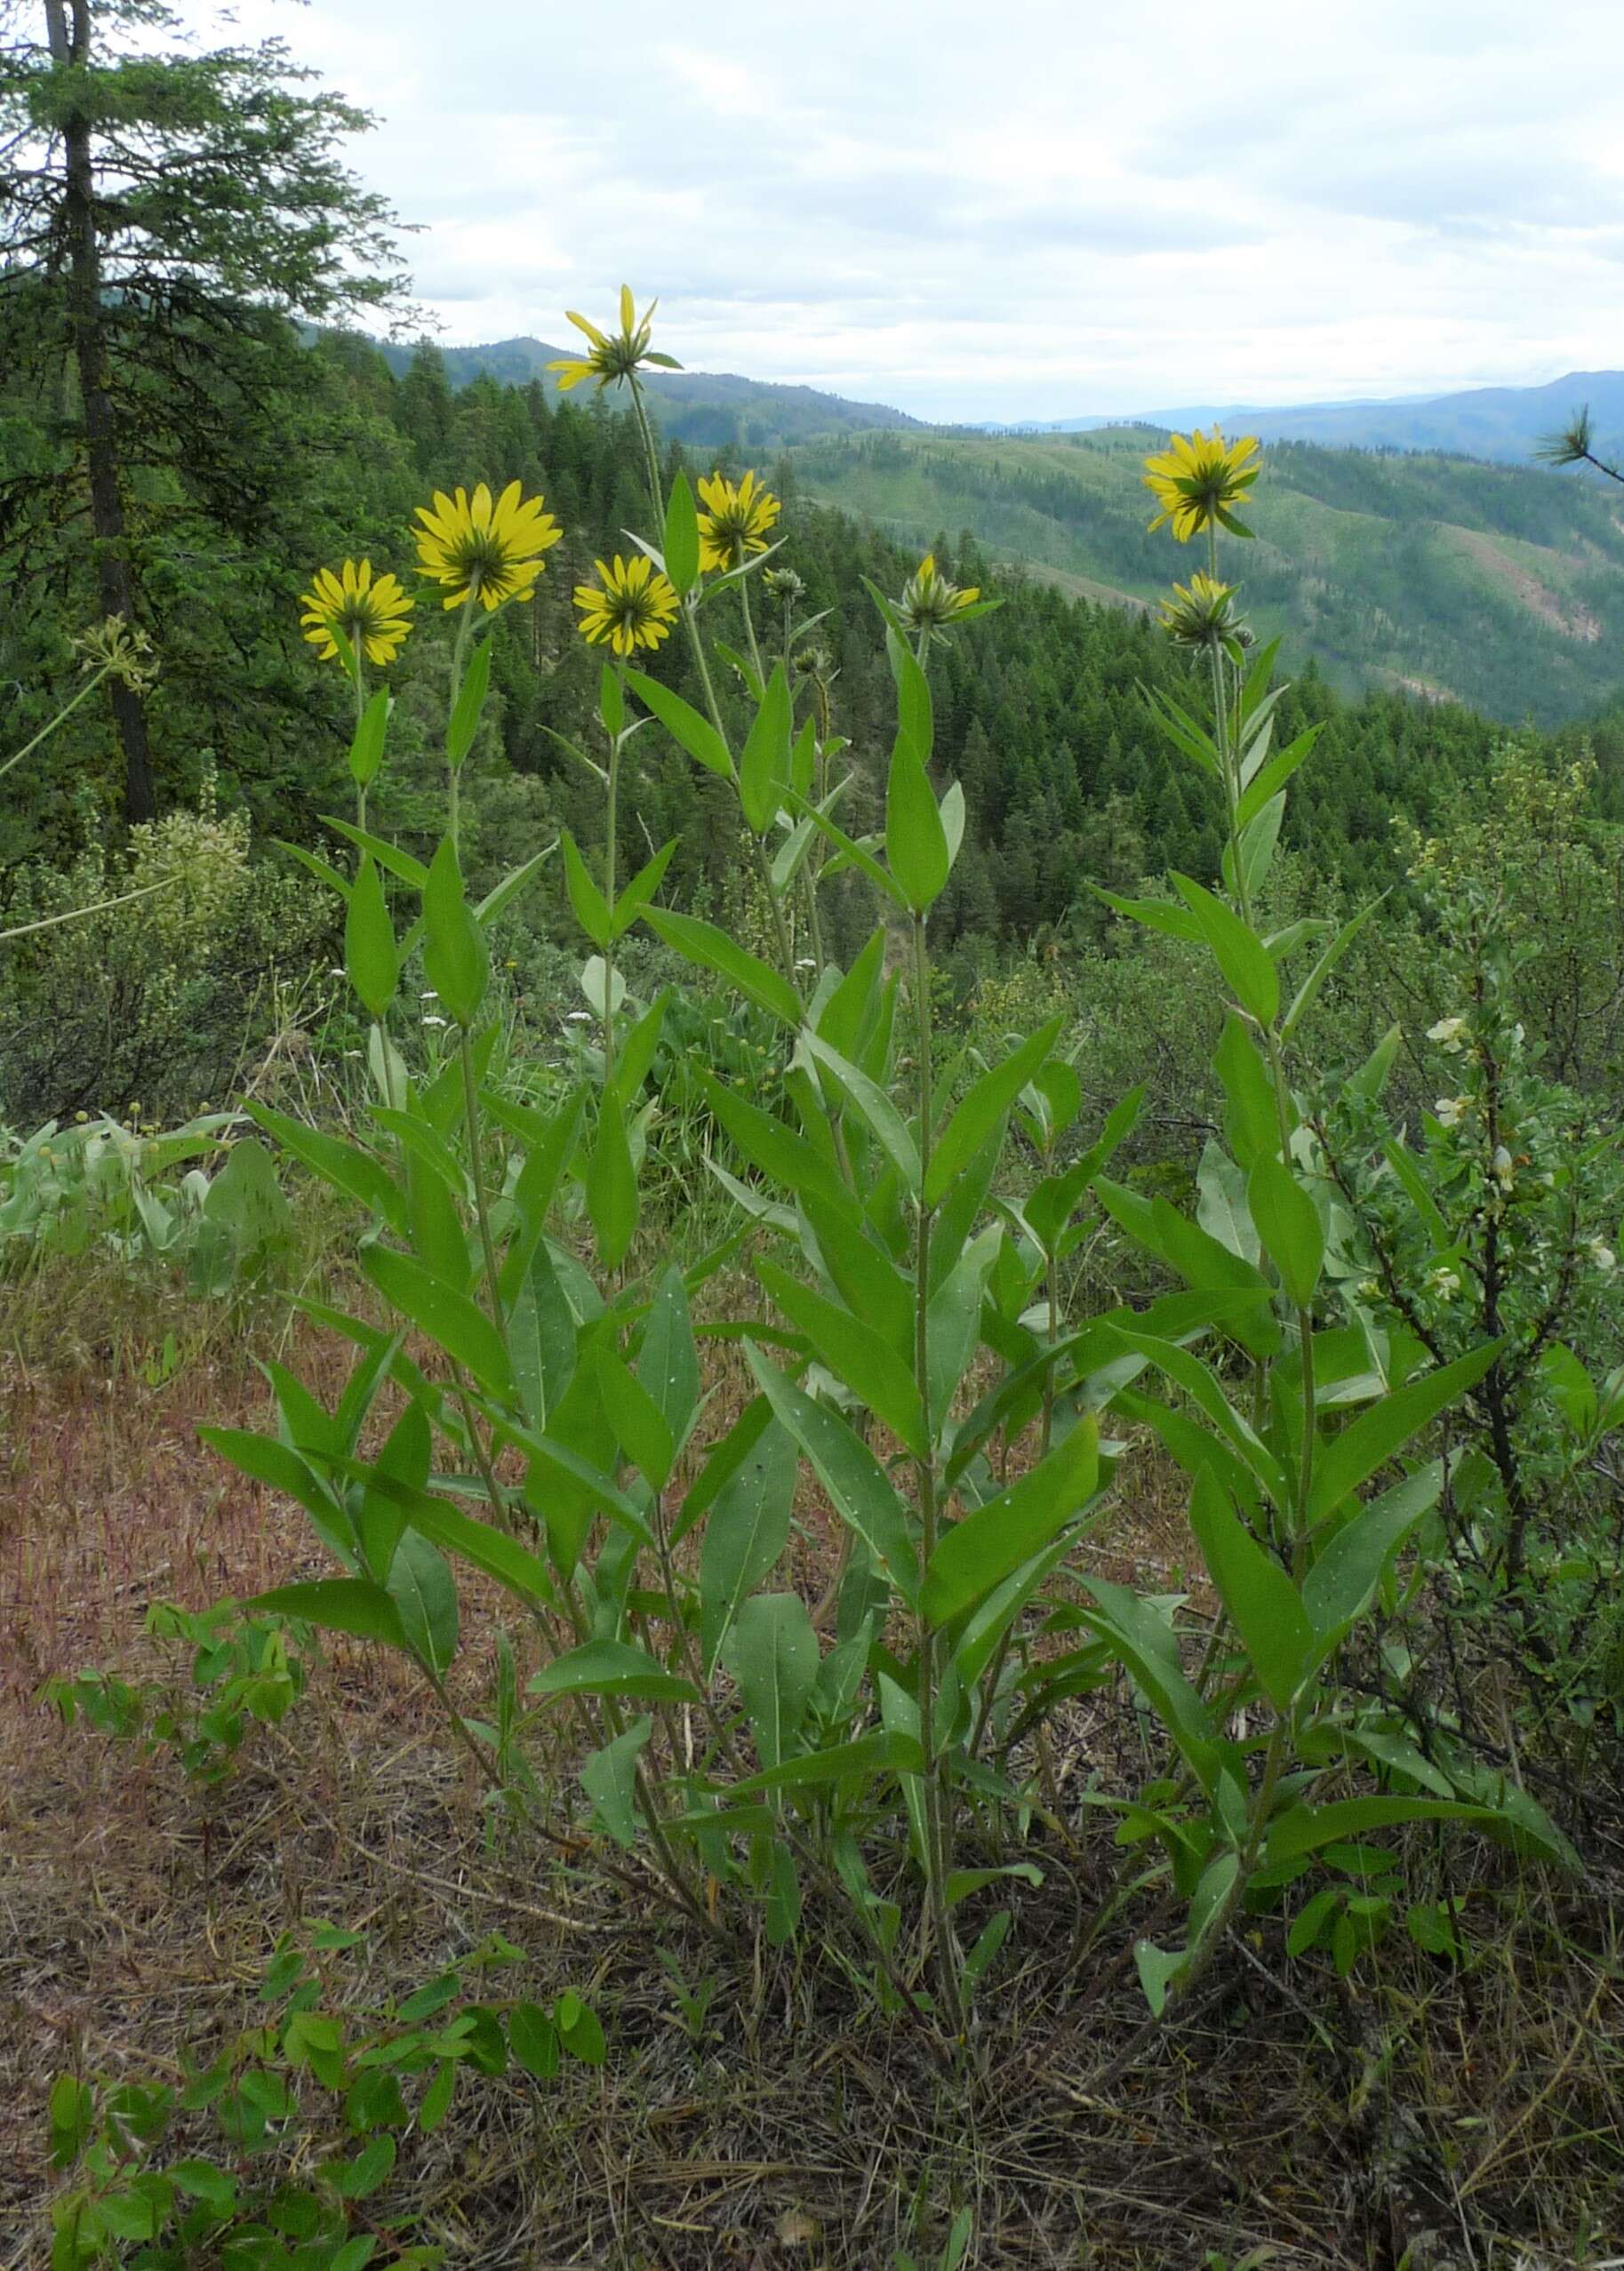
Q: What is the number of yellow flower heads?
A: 8